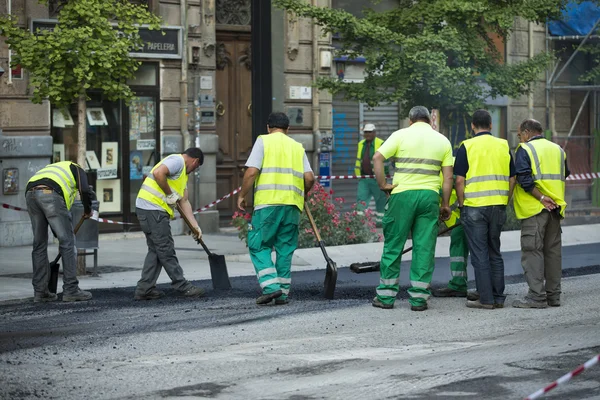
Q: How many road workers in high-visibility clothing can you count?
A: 8